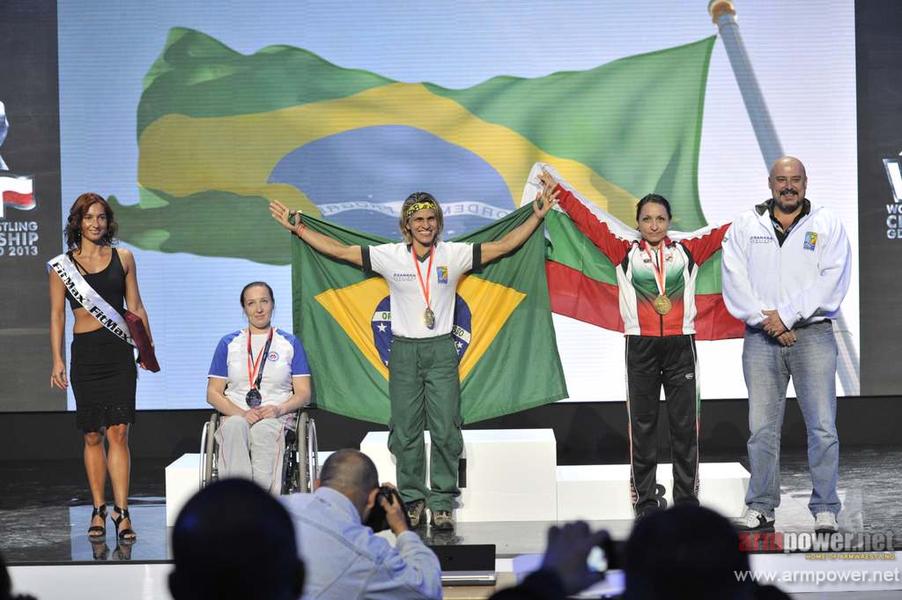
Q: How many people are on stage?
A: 5